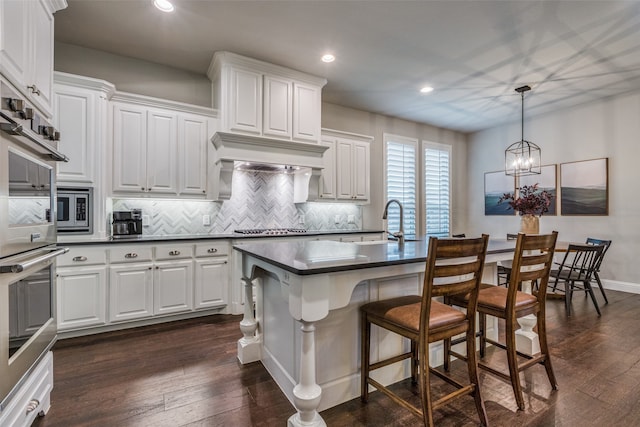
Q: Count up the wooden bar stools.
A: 2